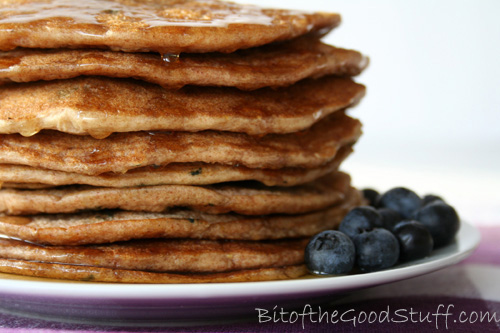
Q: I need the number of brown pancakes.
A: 9